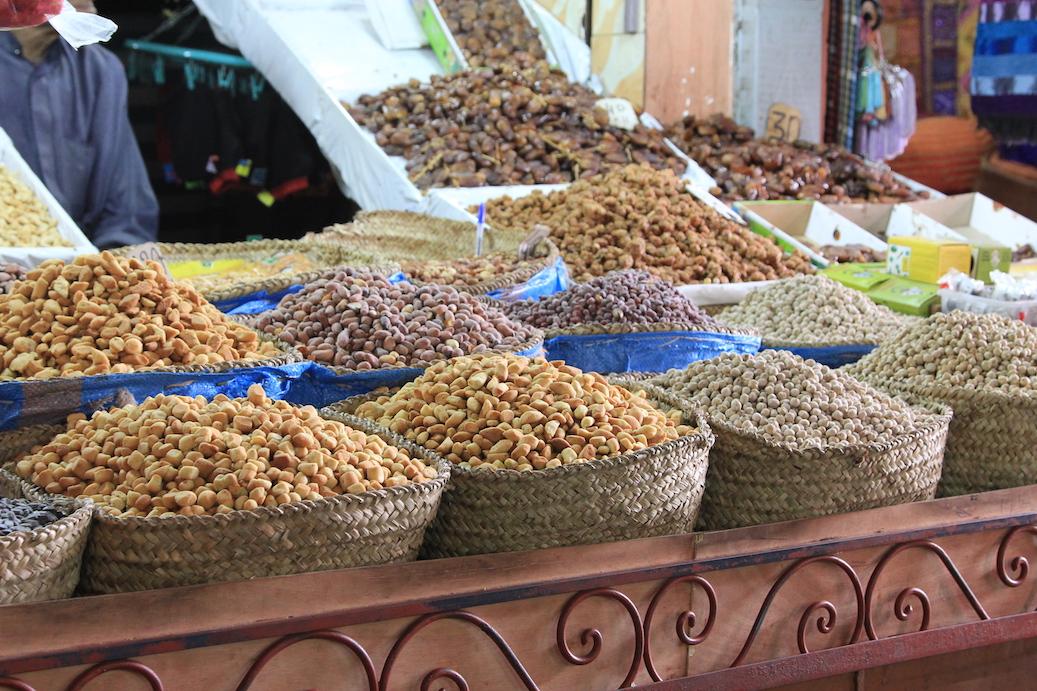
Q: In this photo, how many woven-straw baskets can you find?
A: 11